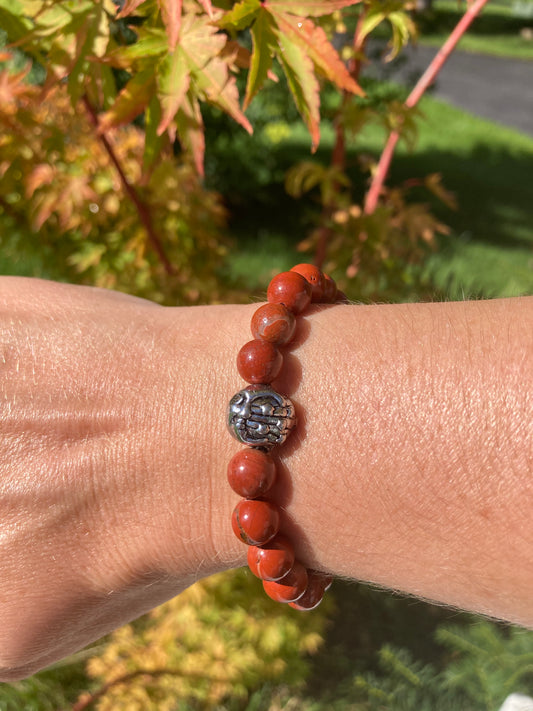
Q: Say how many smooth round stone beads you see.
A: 12